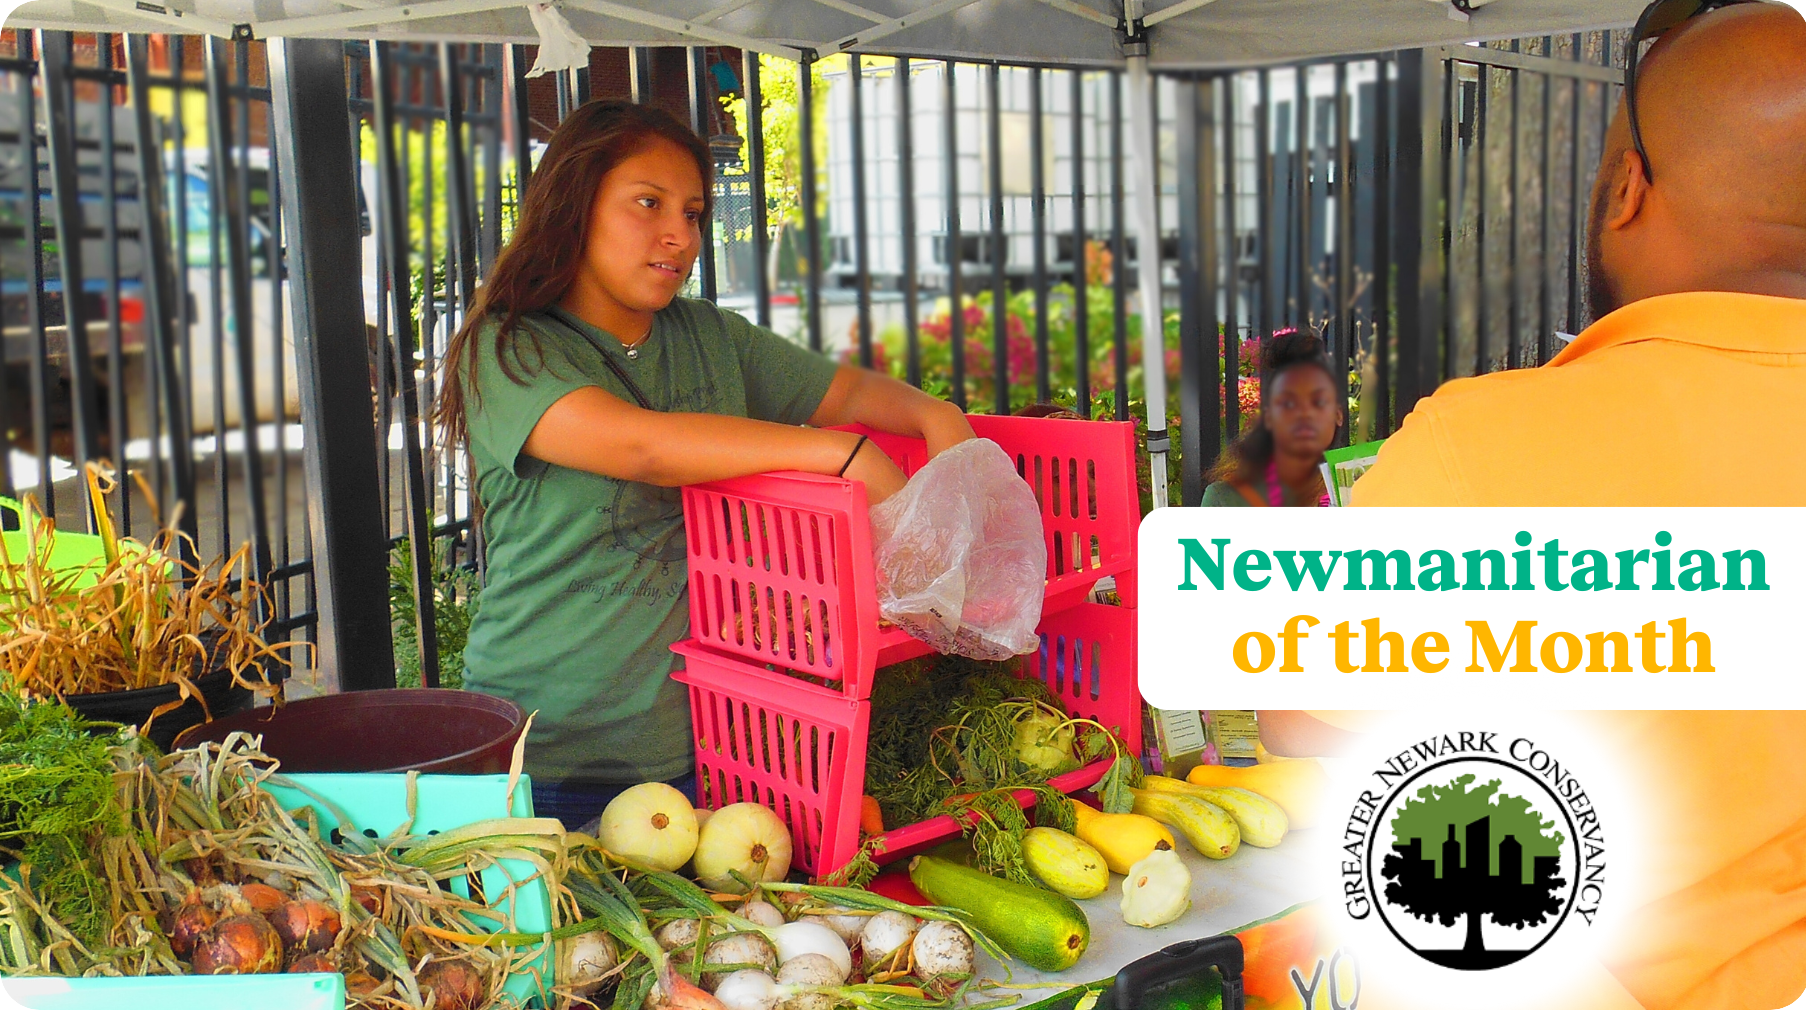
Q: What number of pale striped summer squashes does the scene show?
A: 3